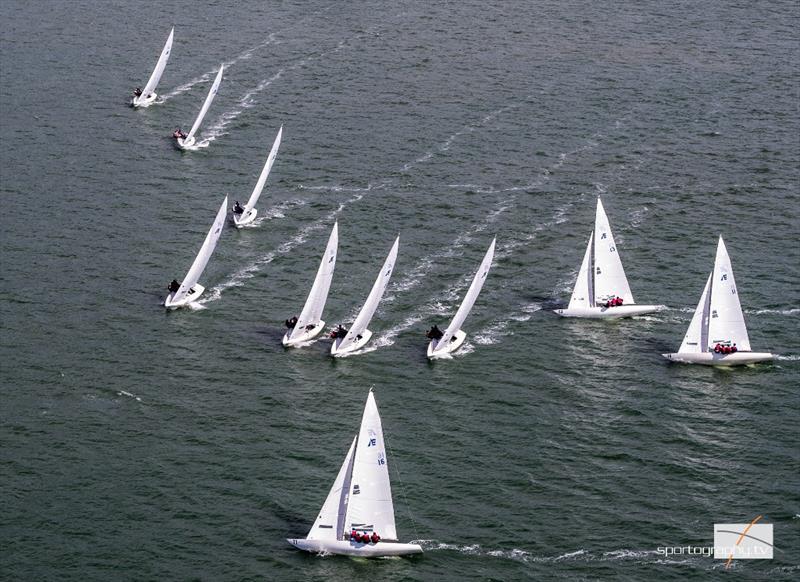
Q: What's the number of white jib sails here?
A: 3